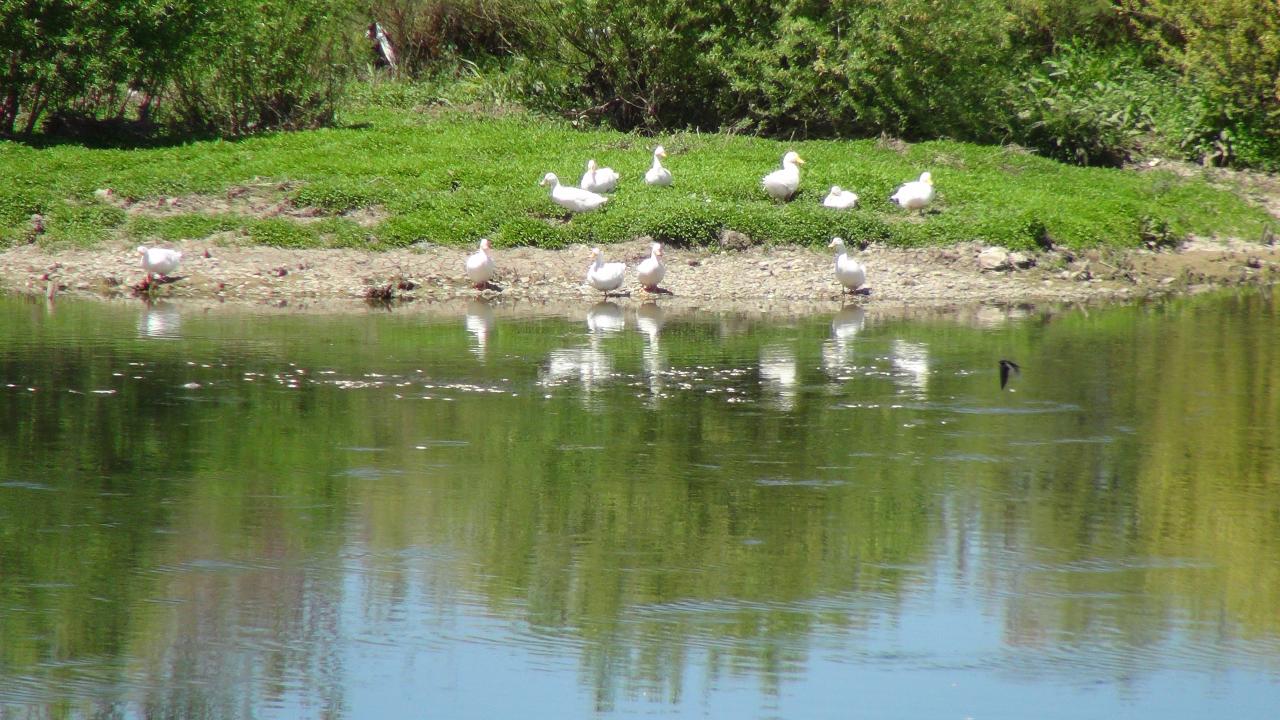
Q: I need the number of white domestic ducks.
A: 11